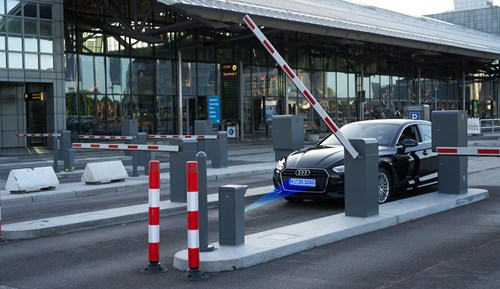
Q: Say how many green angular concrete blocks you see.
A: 0